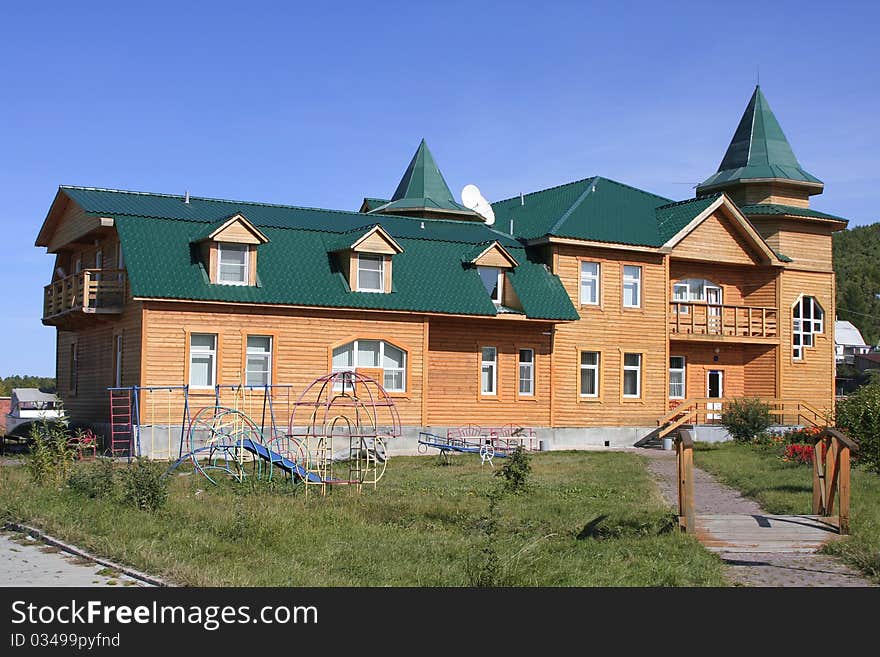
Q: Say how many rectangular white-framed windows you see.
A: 12